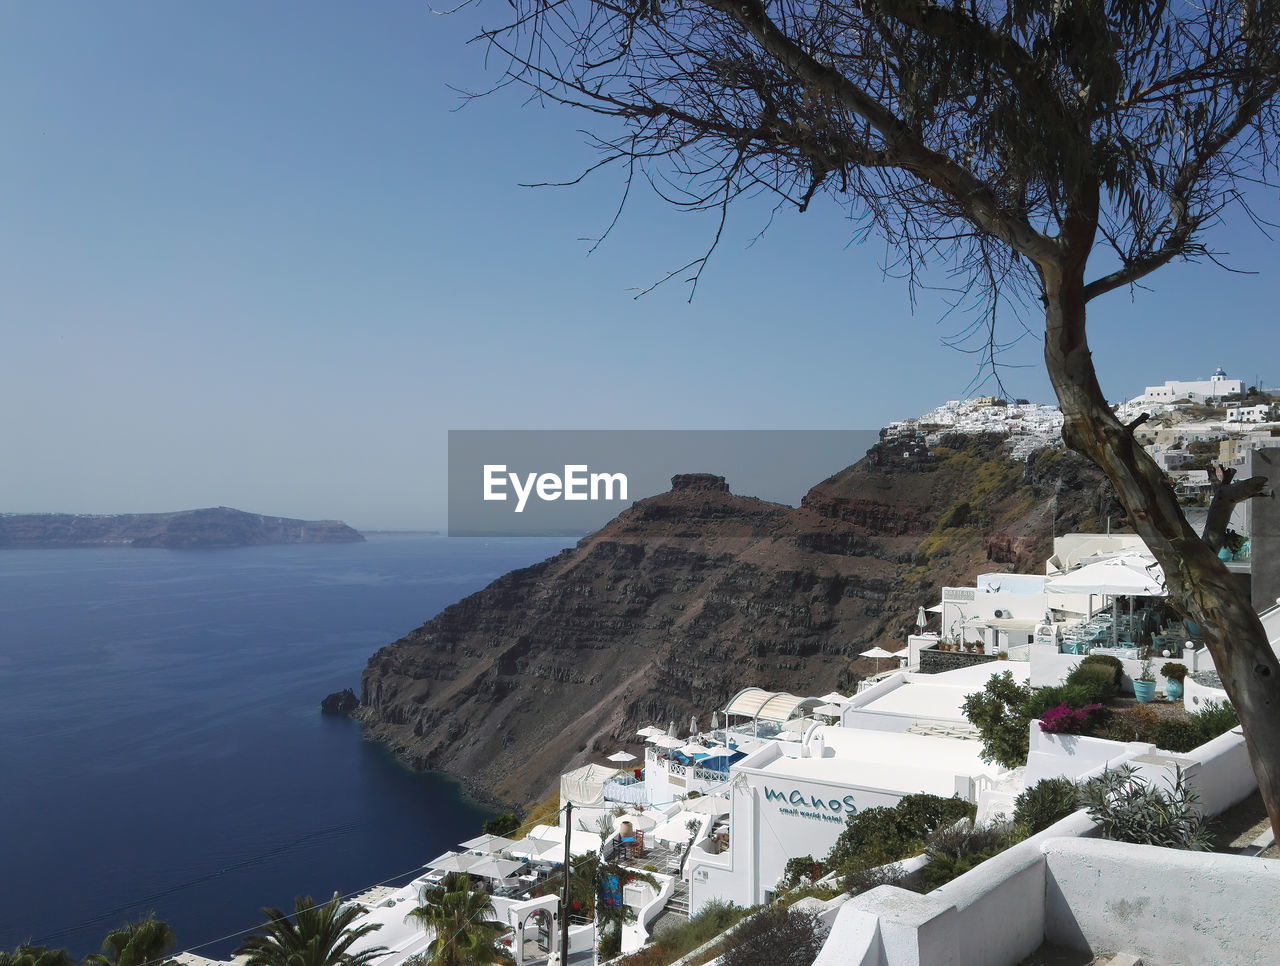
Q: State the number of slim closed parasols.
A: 4